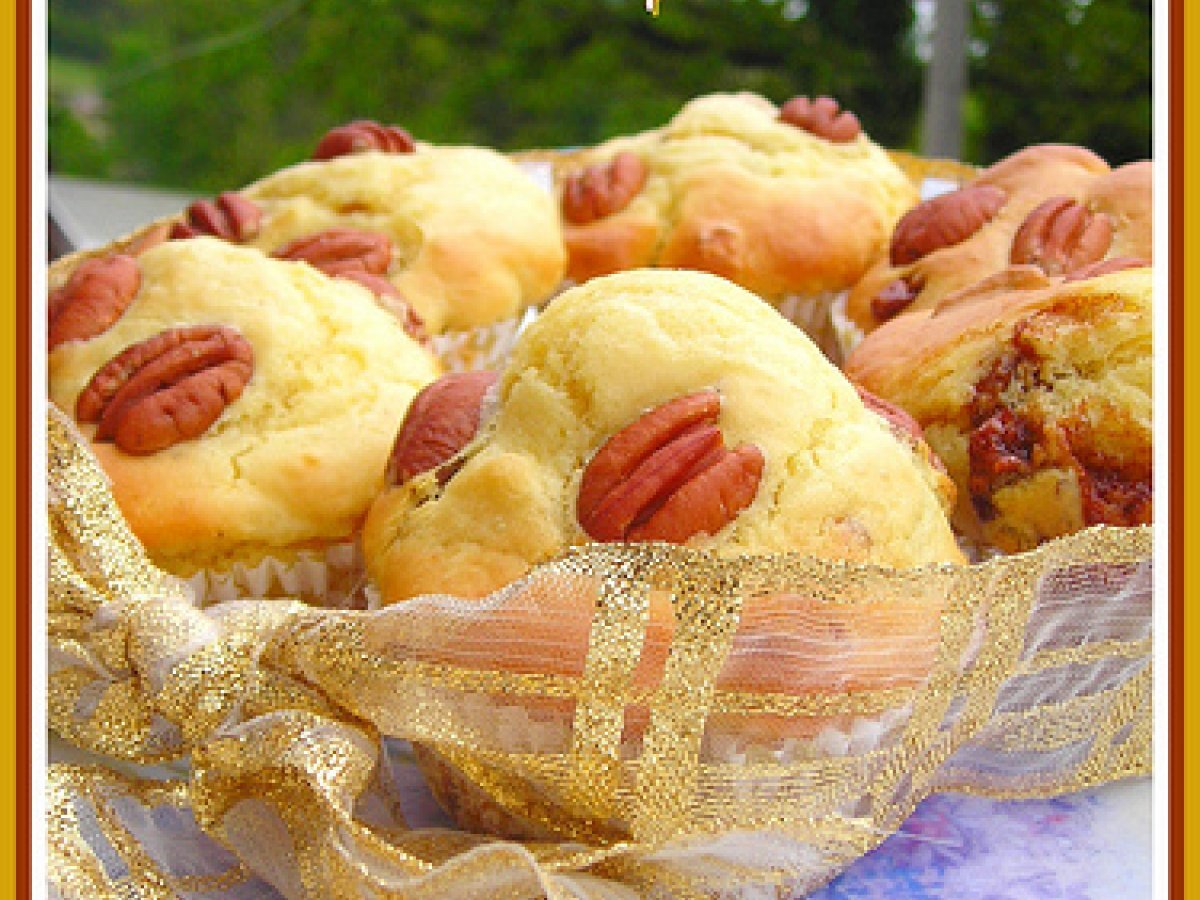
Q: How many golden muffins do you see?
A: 6